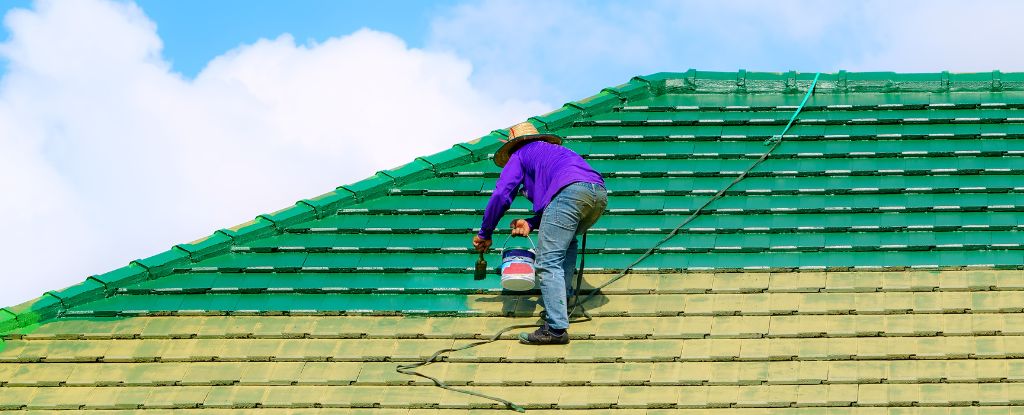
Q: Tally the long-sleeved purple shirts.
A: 1